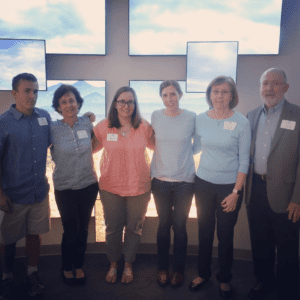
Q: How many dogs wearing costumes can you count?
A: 0